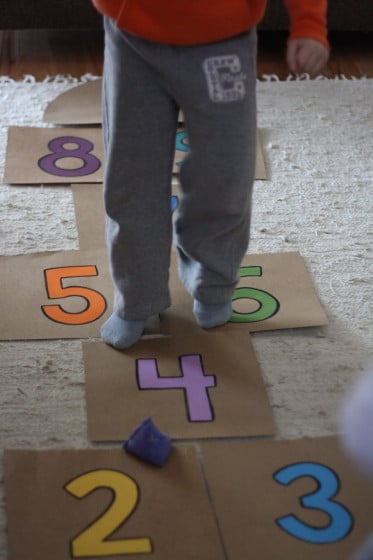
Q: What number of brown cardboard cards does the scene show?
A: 9